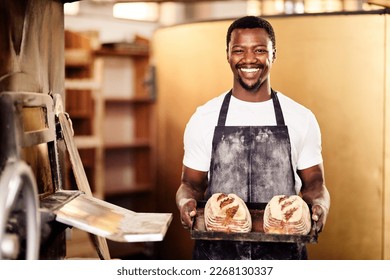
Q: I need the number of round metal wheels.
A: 1